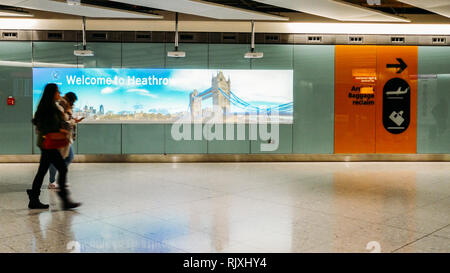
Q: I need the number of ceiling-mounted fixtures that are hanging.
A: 3